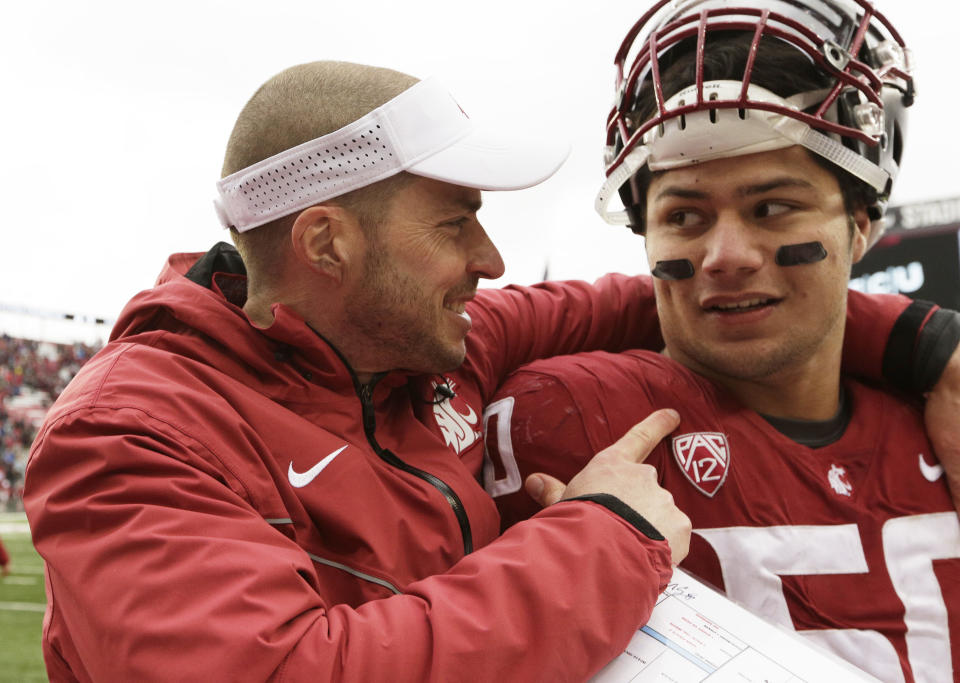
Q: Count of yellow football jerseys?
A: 0